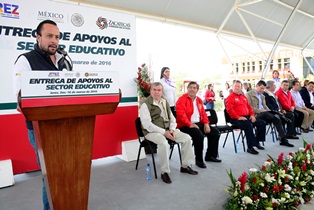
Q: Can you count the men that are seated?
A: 8